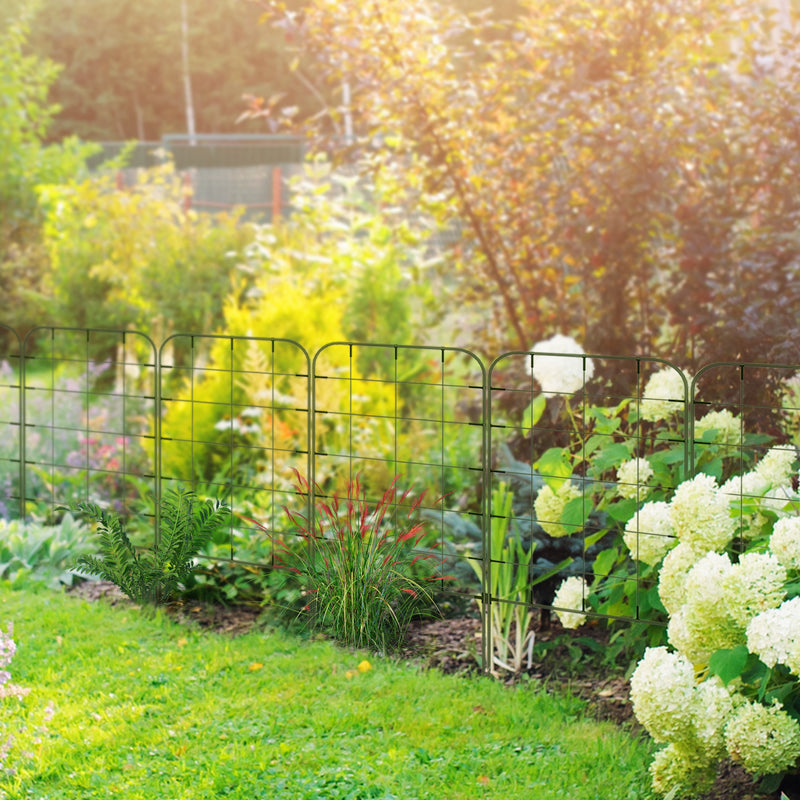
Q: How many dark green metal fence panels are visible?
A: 6